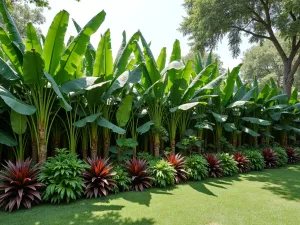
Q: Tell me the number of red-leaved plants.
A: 8